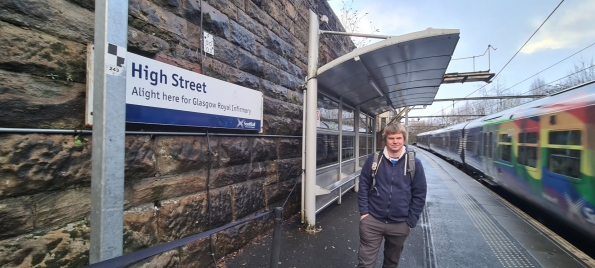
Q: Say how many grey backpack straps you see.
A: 2